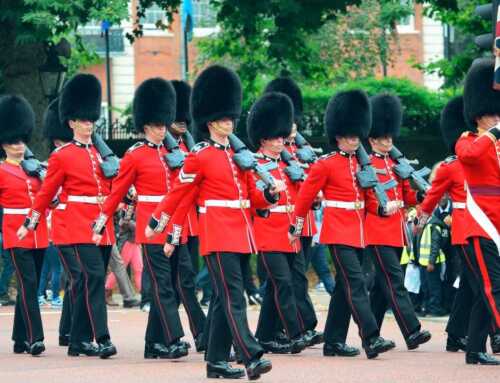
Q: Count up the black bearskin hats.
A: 12